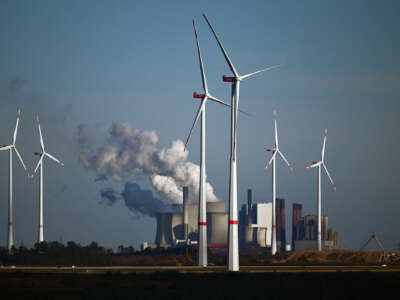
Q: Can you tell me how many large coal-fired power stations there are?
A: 1